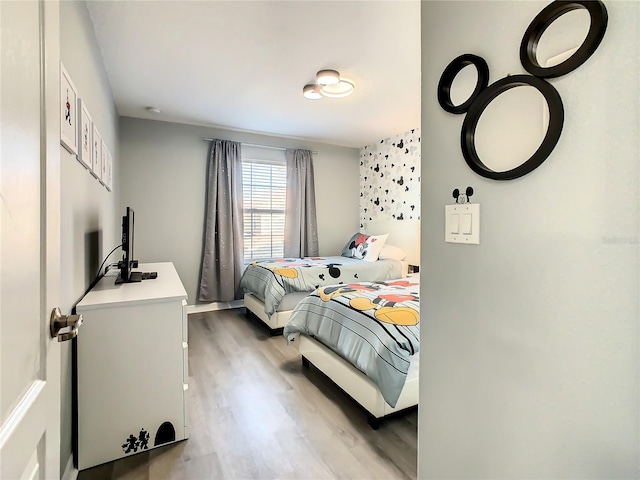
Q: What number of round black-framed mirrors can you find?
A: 3